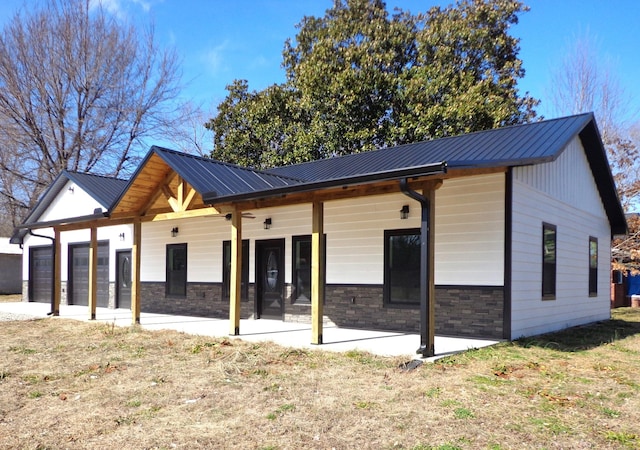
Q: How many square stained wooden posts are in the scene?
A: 6